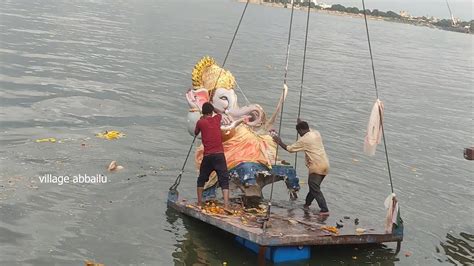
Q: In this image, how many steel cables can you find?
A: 4